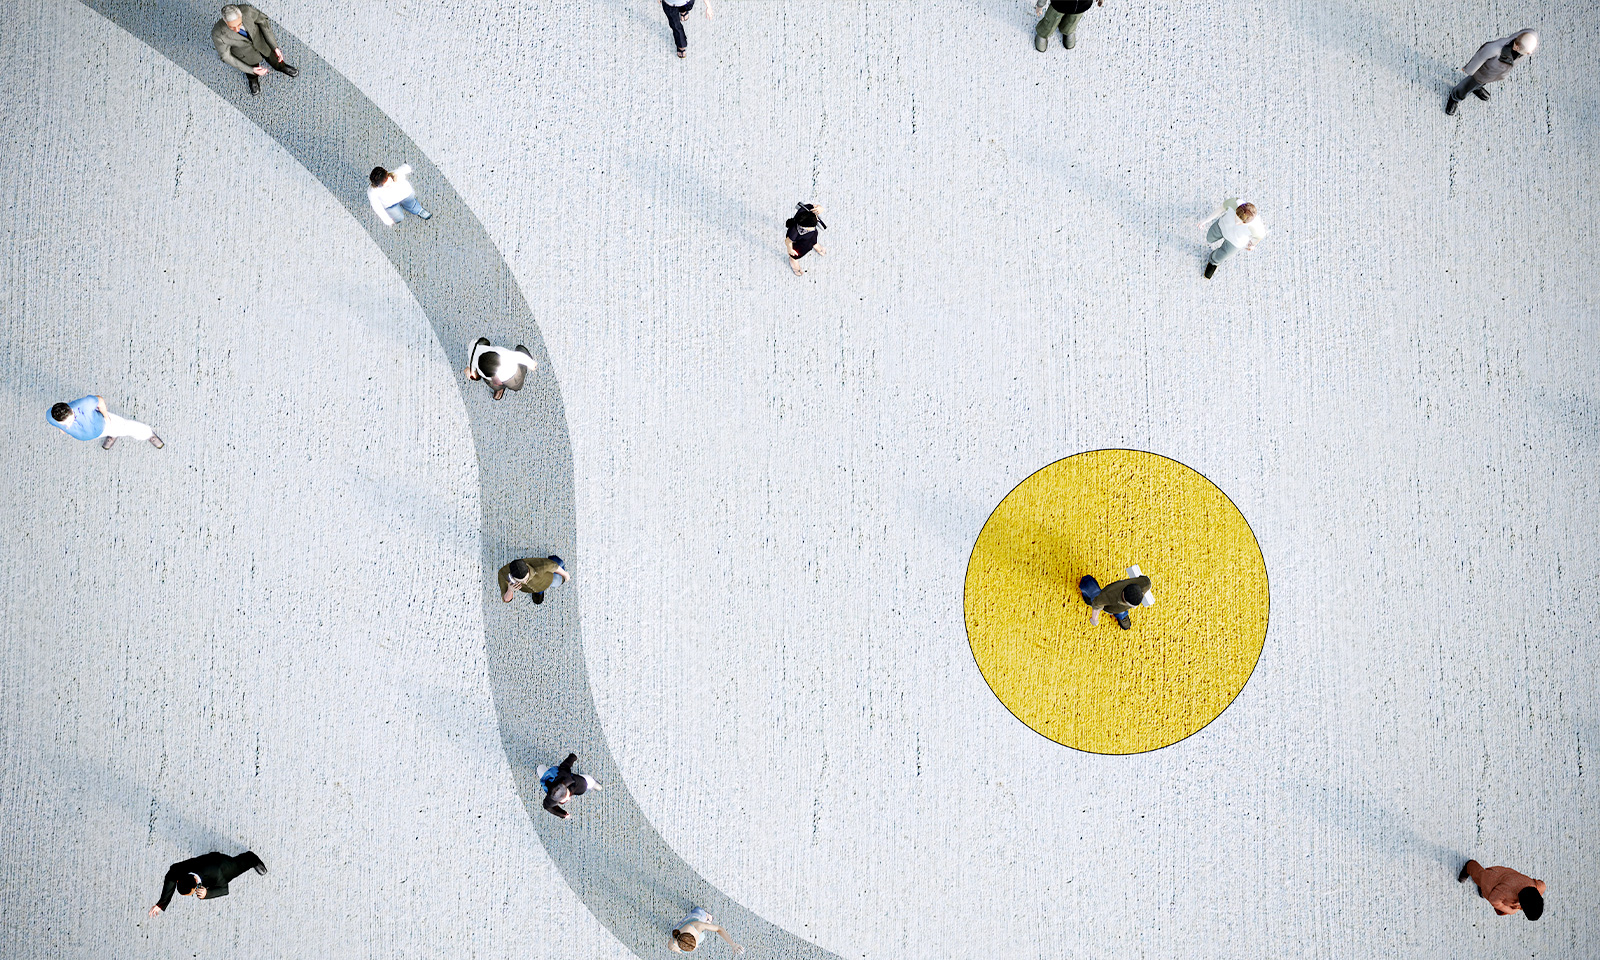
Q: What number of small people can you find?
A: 15